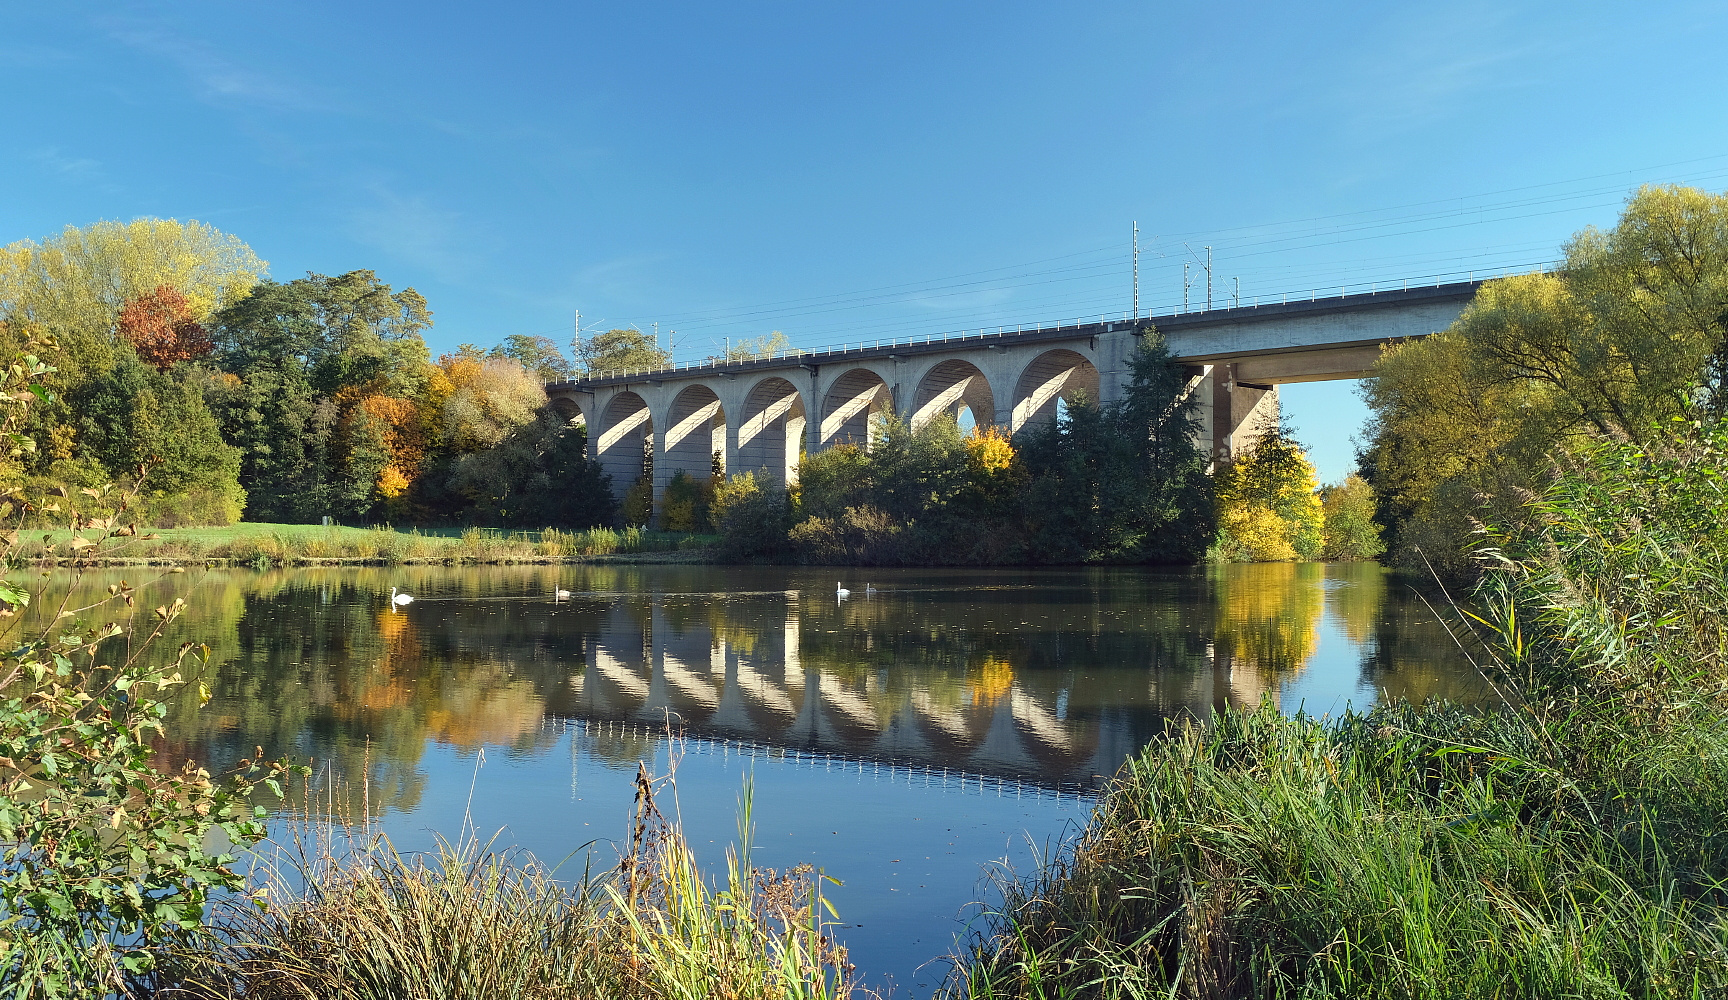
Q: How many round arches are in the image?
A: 7